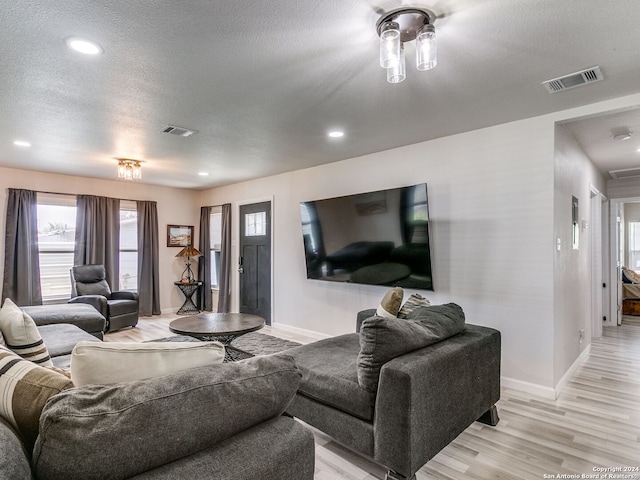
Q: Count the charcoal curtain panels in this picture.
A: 5